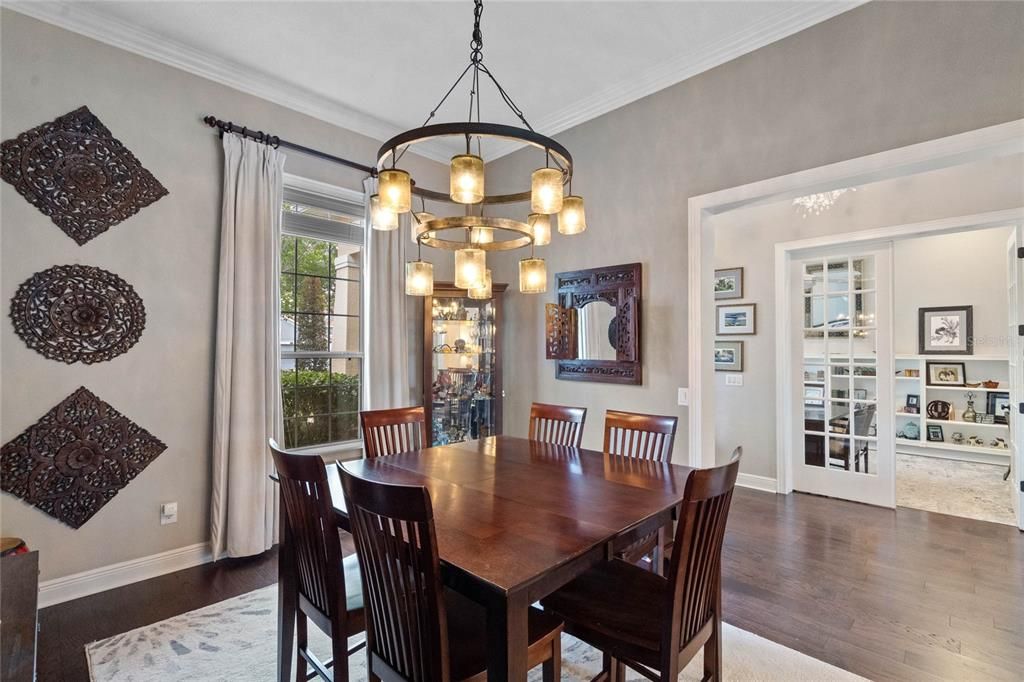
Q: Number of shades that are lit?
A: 12